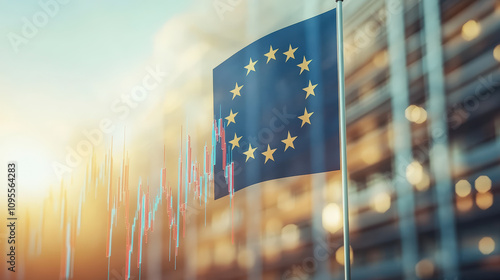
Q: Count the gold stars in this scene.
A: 12